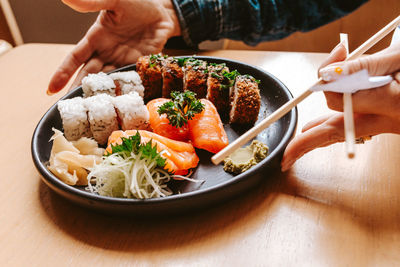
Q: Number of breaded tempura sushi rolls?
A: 5